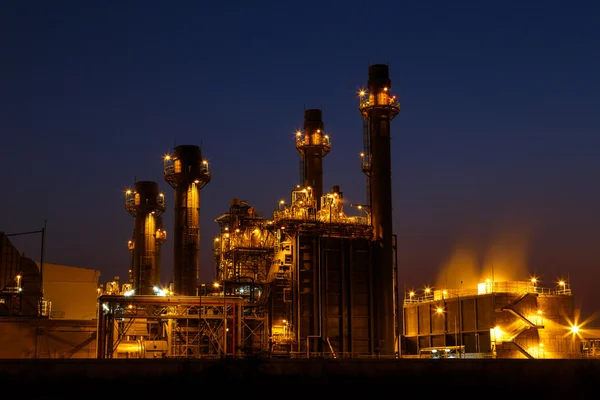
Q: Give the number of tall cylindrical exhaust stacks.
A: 4